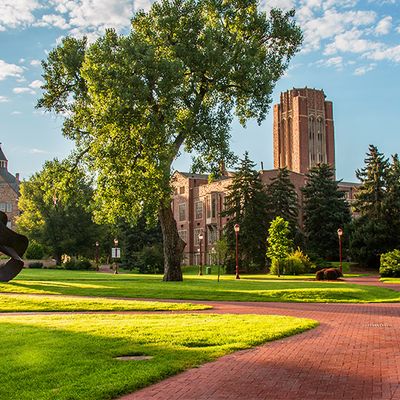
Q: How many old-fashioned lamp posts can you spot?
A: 5